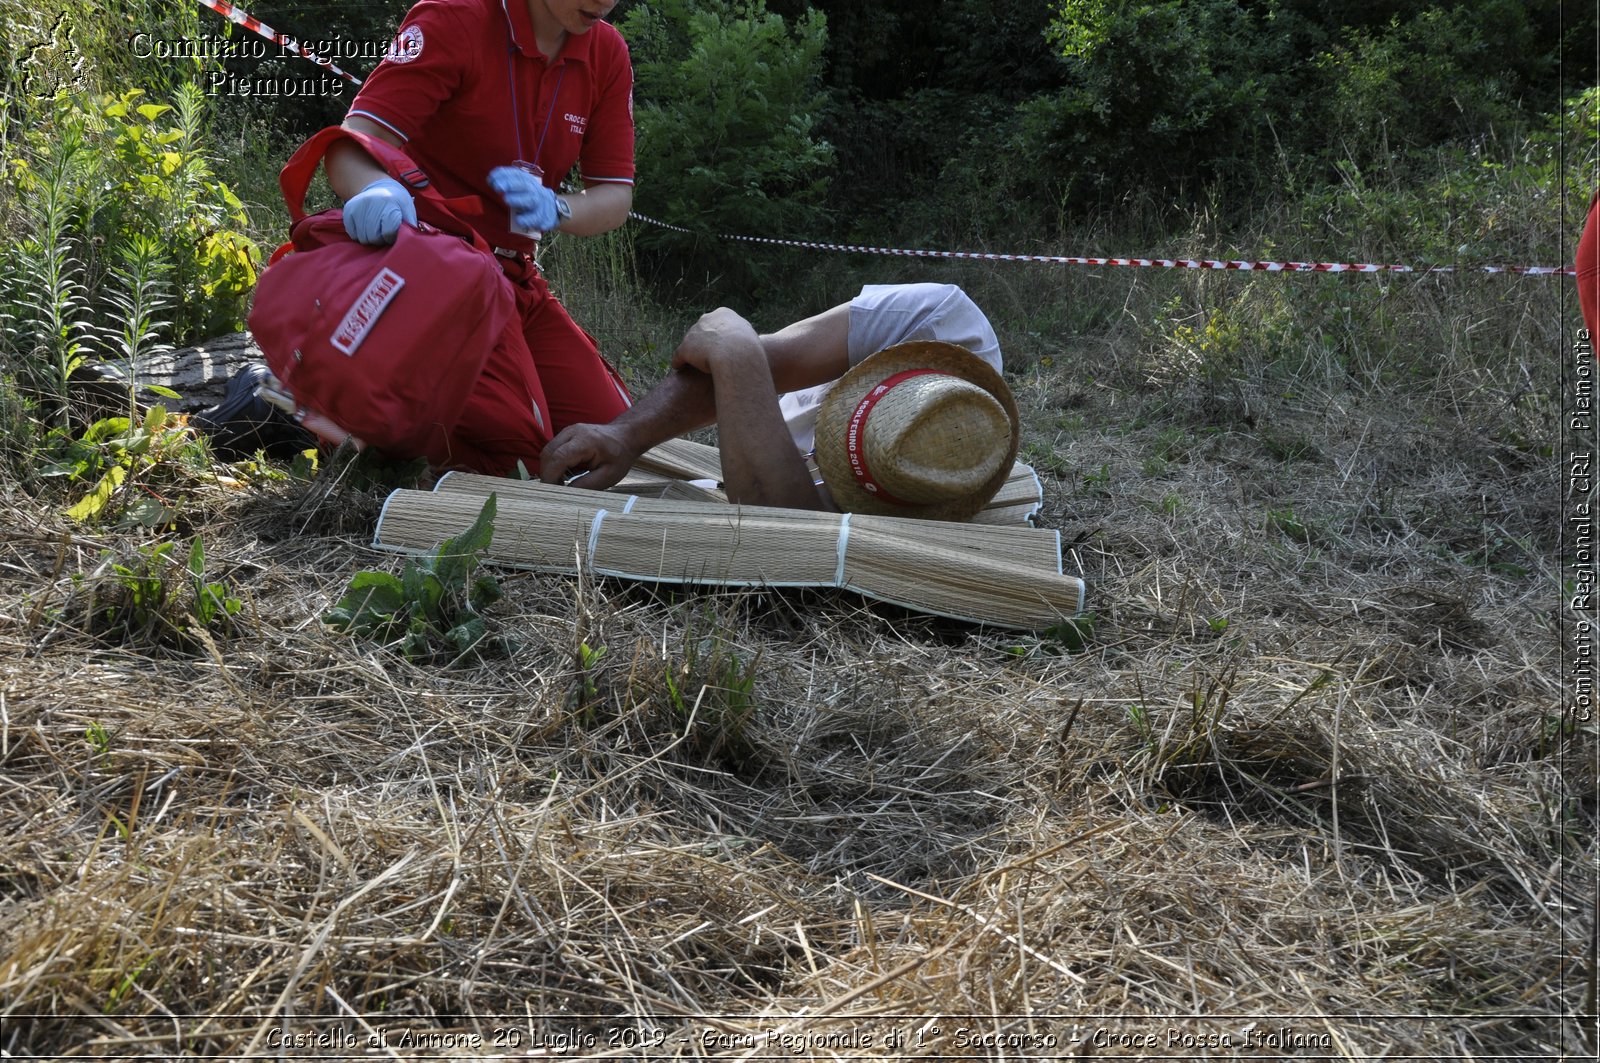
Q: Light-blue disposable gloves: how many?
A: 2